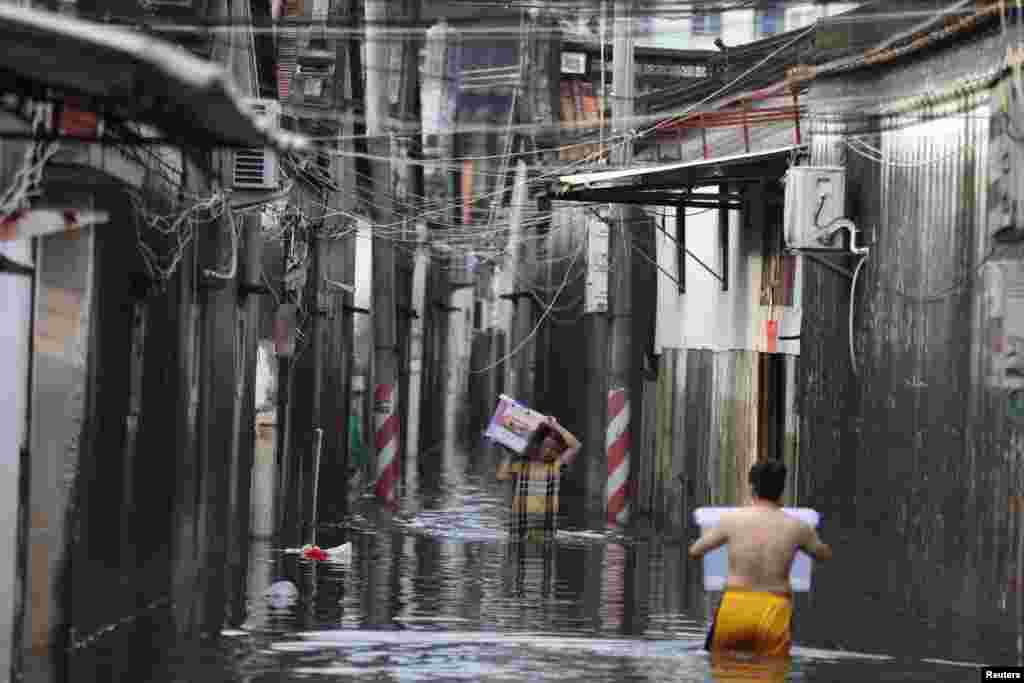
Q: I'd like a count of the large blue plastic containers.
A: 1